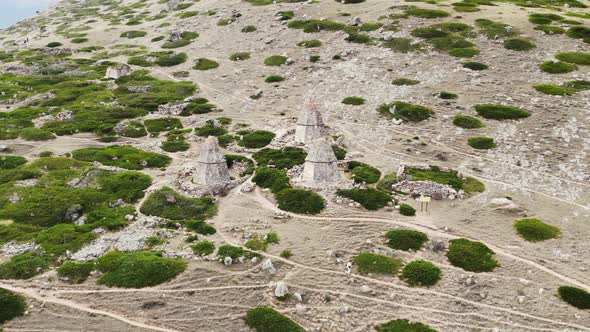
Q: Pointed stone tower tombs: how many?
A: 3